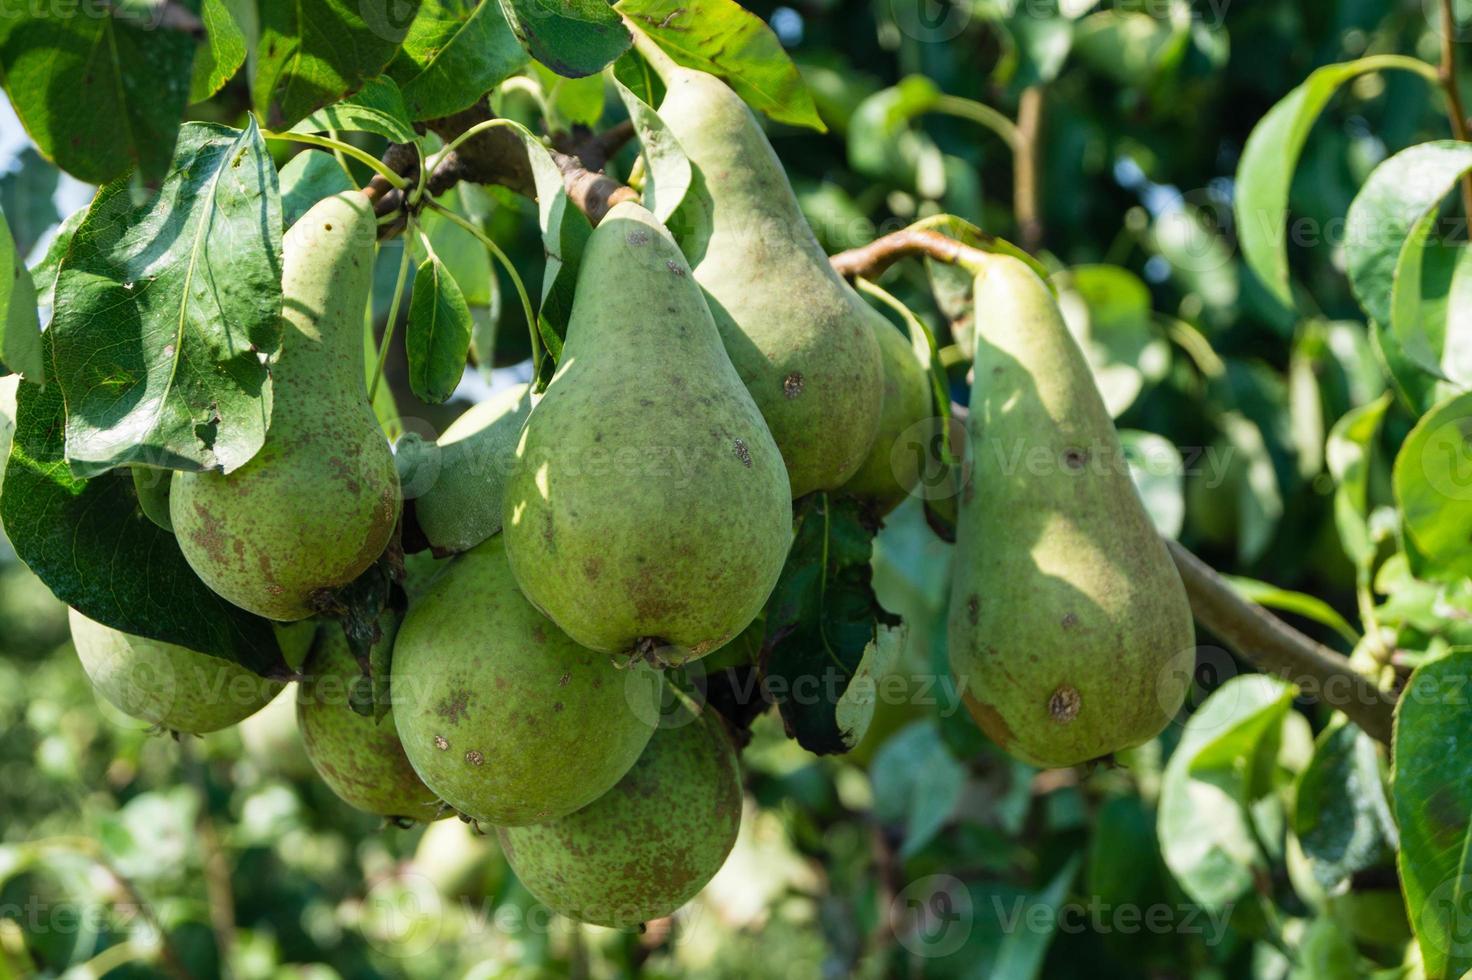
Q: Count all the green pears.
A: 9